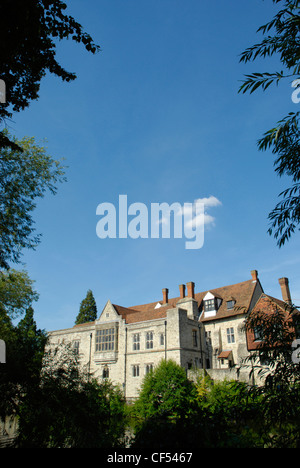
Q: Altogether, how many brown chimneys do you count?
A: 5